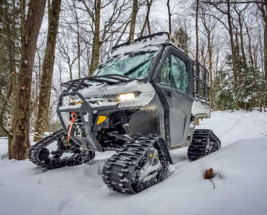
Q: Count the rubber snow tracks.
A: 3